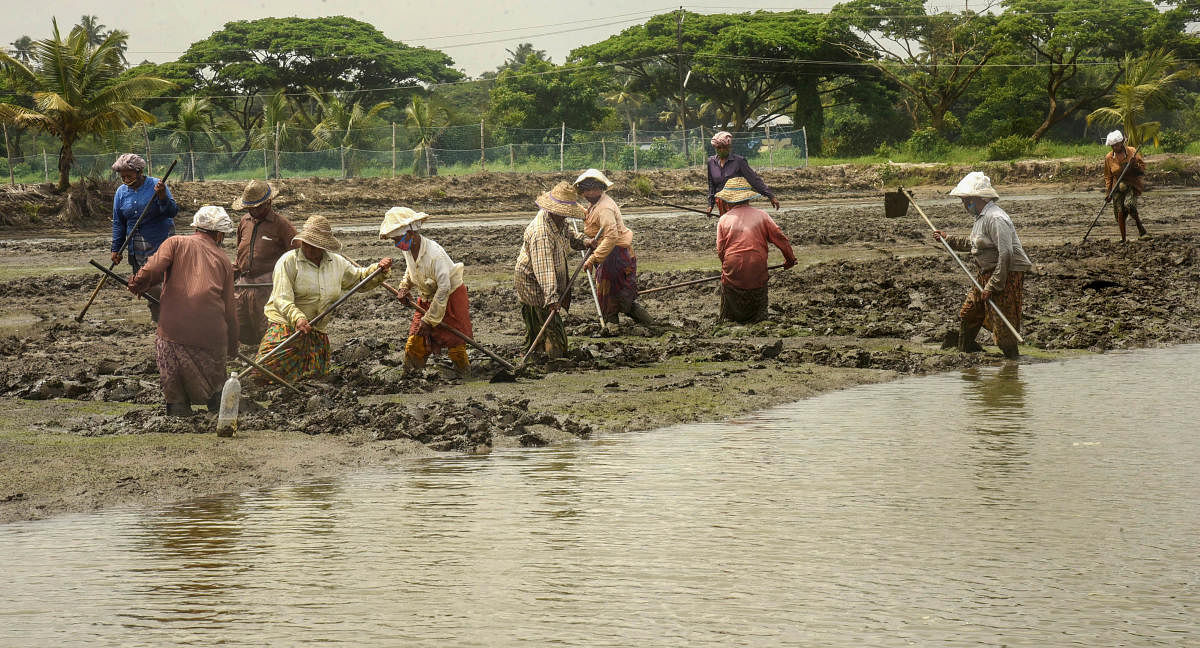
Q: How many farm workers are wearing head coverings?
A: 11